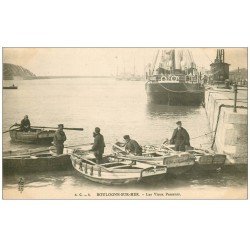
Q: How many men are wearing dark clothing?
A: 5